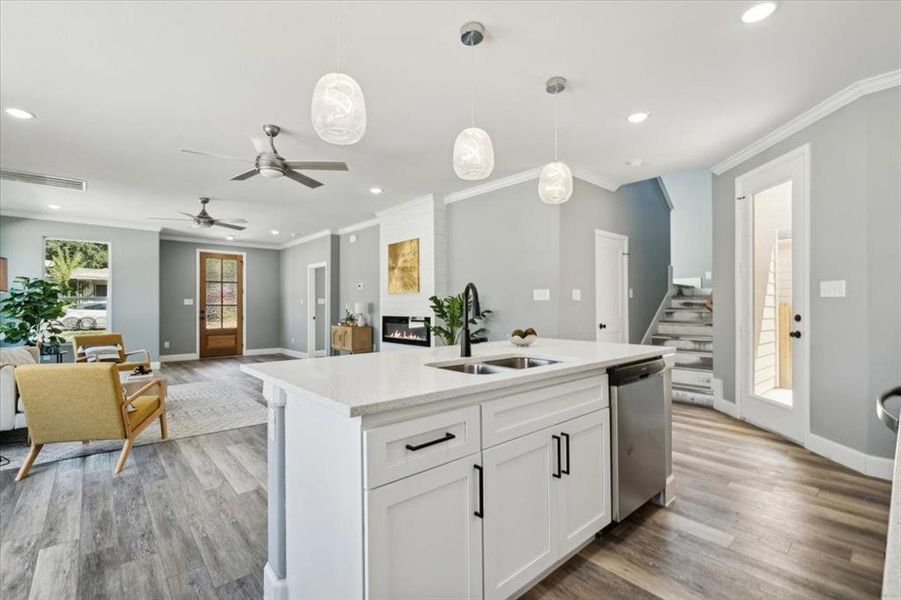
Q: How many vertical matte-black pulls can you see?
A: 3